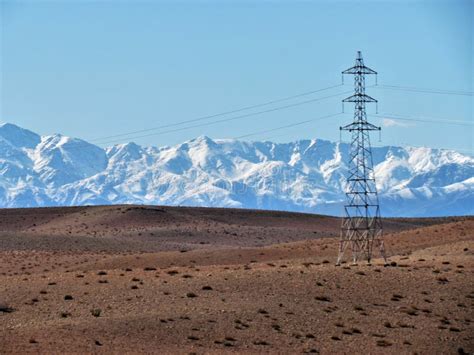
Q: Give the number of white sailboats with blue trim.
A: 0